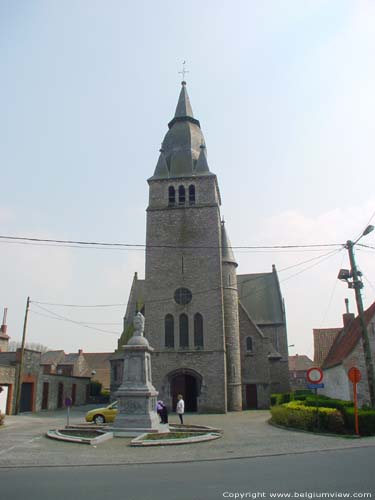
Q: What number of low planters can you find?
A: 4